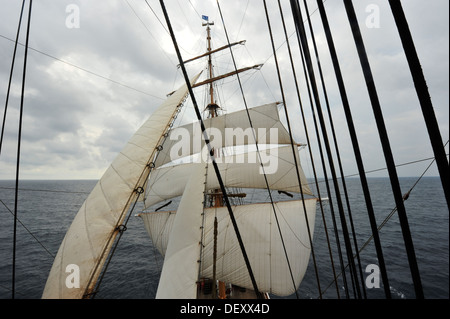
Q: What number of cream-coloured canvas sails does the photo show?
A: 5